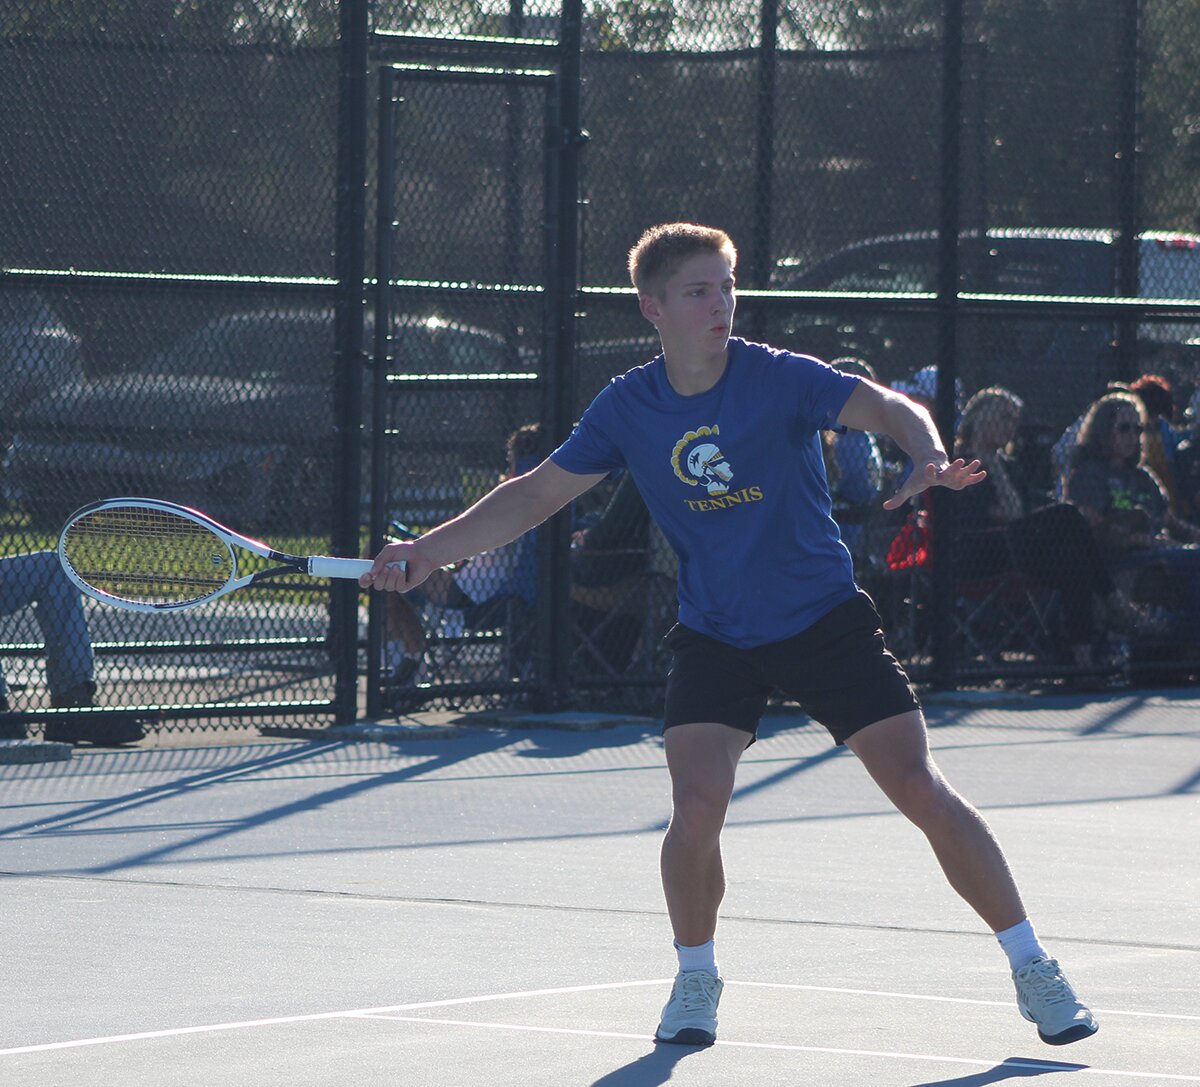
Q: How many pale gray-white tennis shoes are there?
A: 2